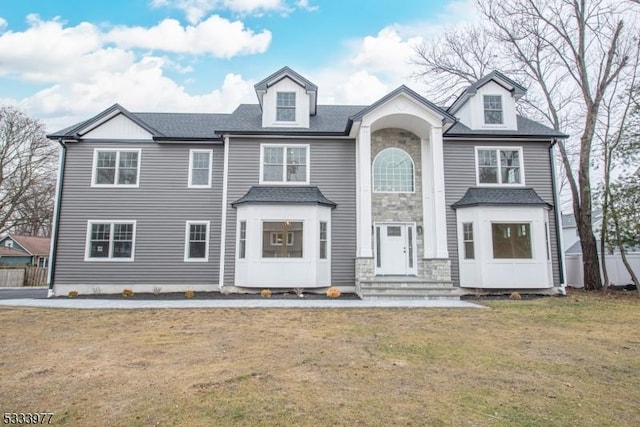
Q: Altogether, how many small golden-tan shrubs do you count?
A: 6